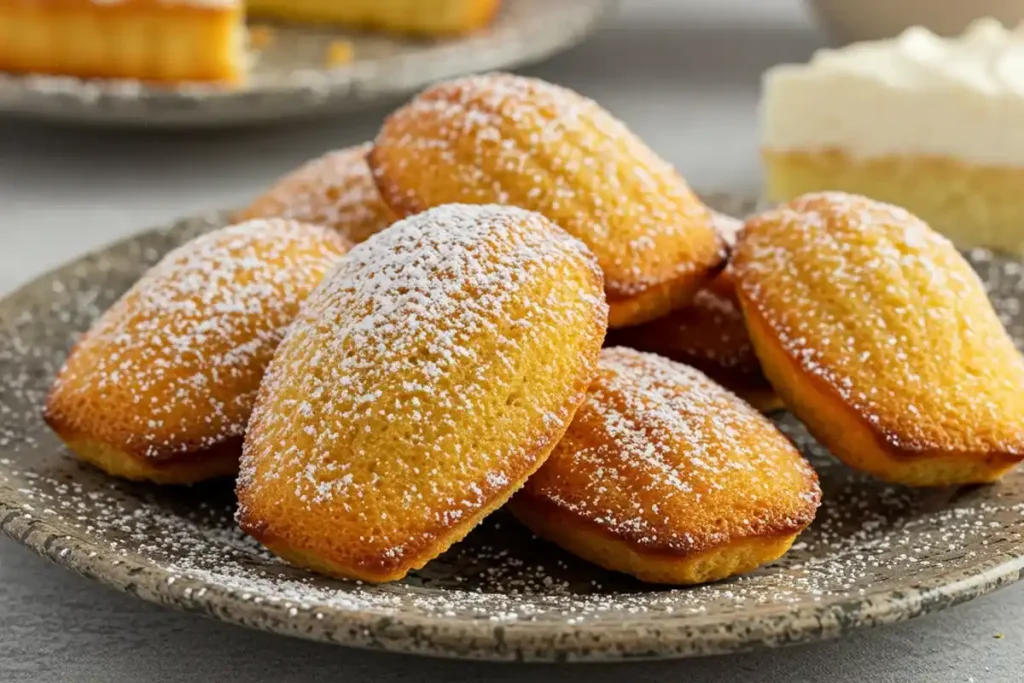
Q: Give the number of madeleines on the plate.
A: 7